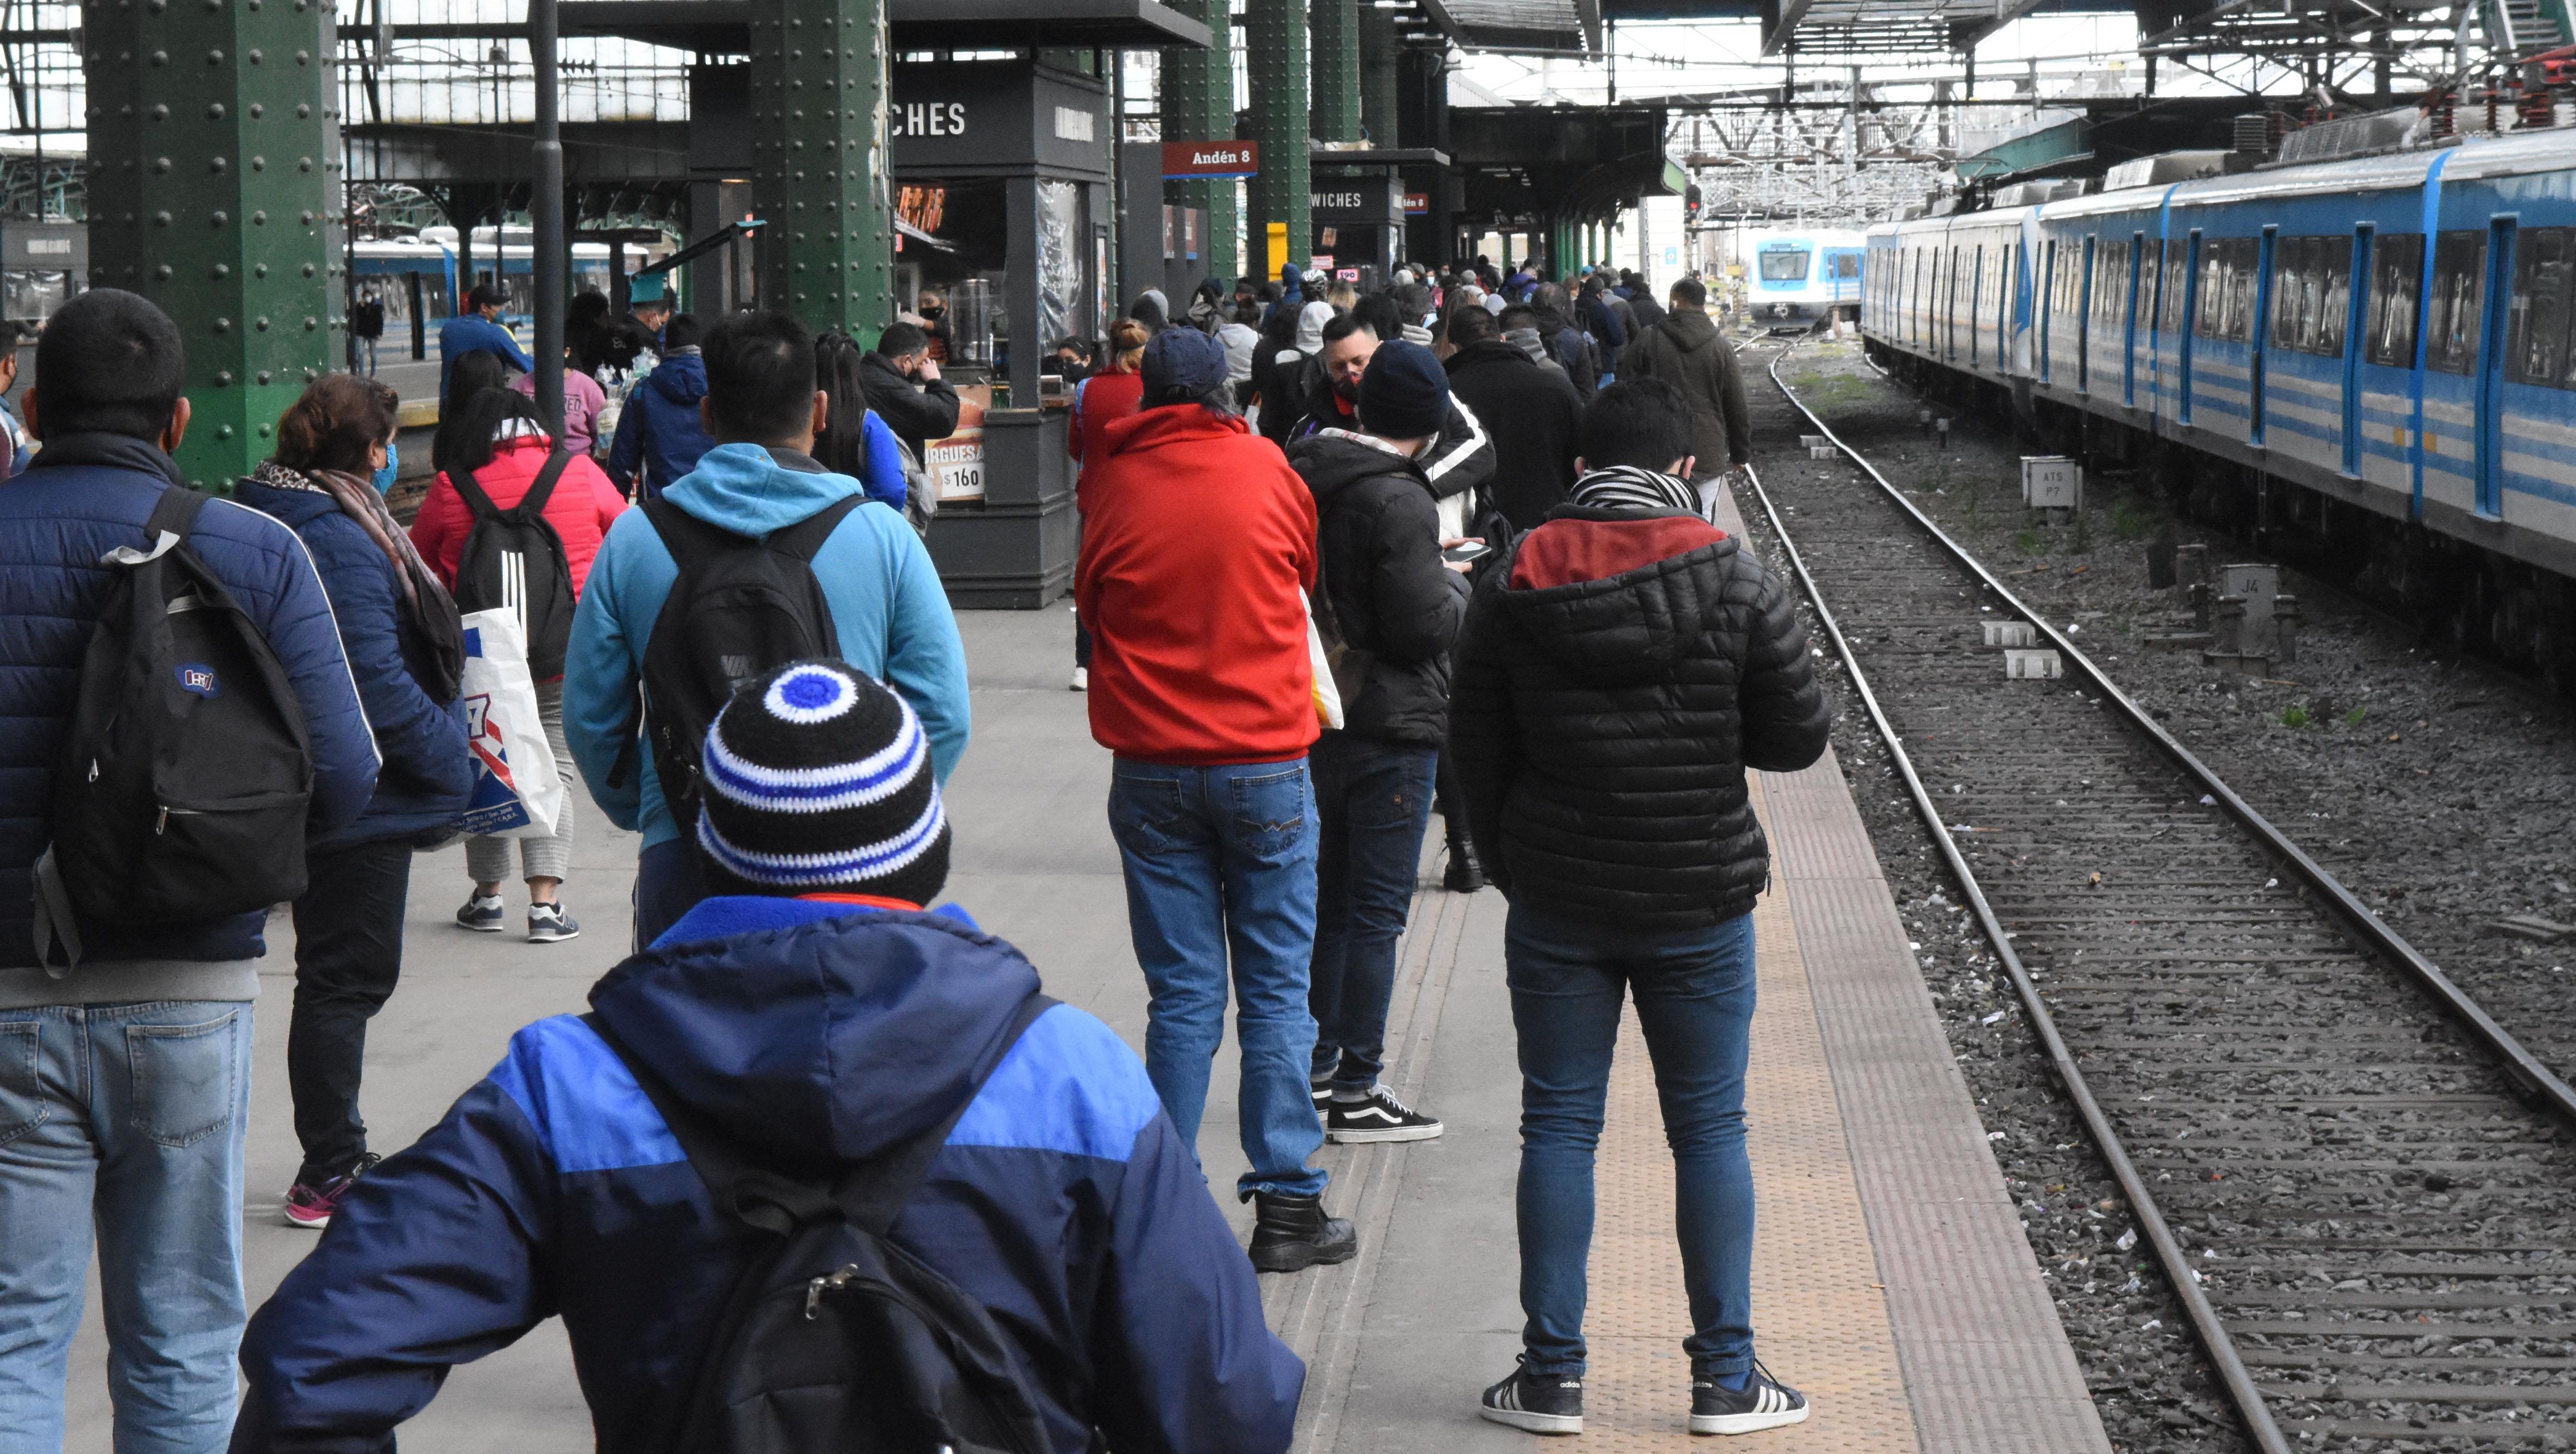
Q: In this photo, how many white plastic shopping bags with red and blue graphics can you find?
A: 1